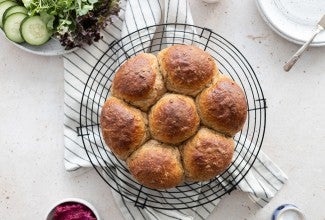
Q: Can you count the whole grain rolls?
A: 7